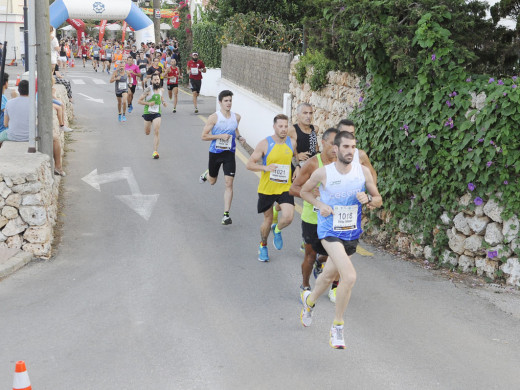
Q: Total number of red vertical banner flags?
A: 2